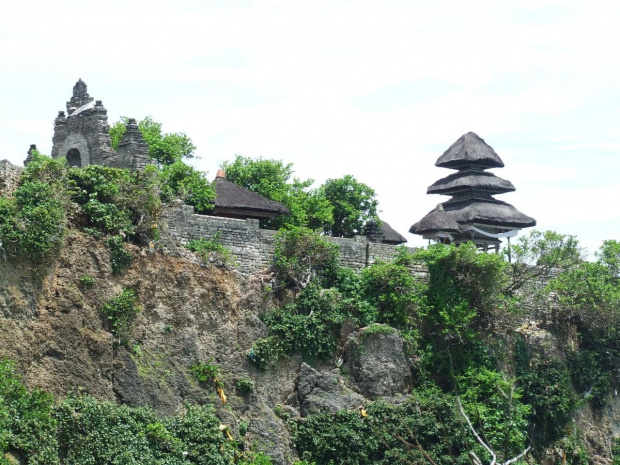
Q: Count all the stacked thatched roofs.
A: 3